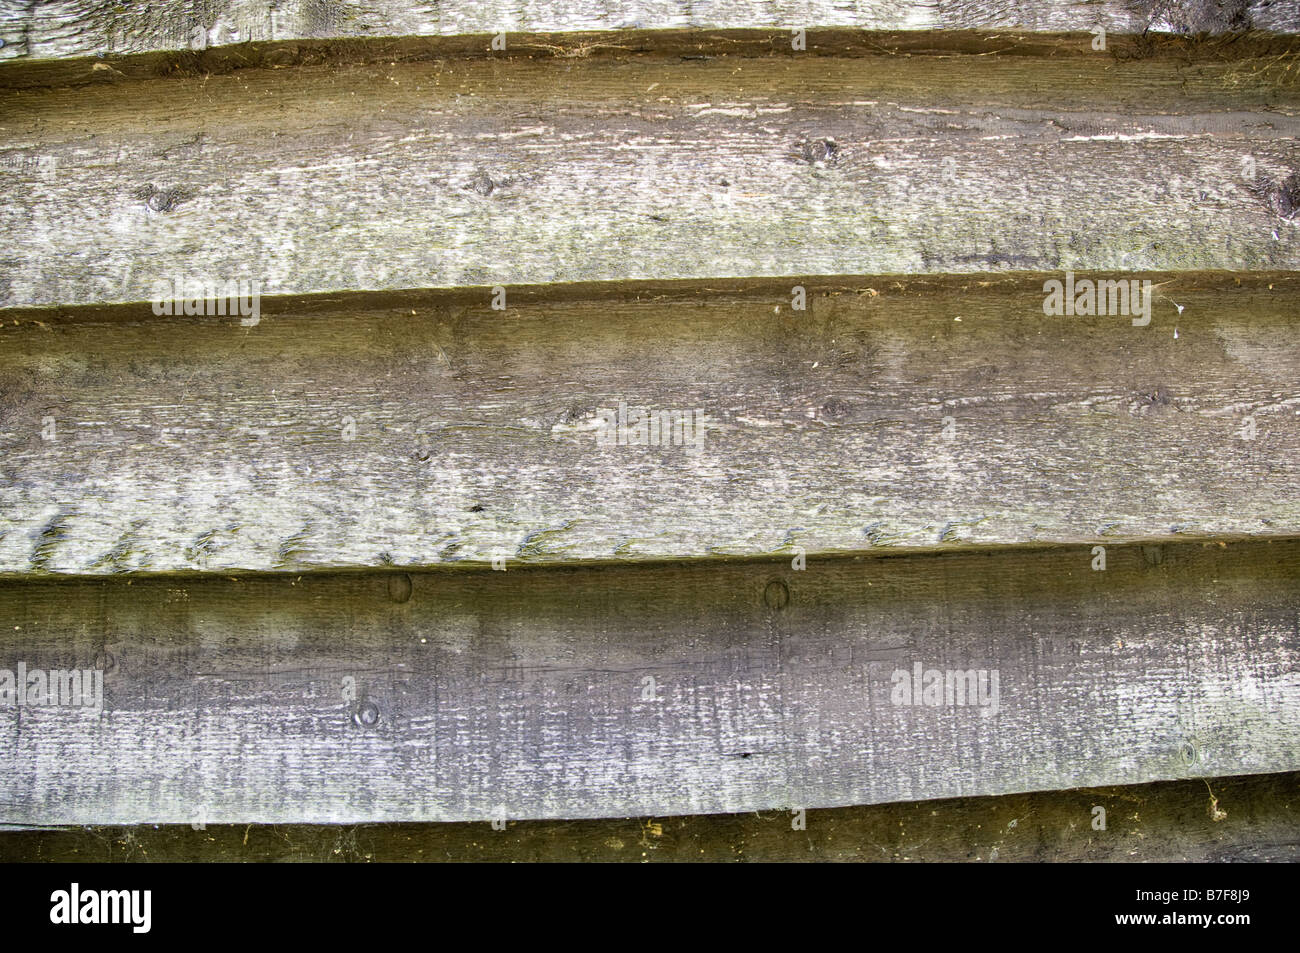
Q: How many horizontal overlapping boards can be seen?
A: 5